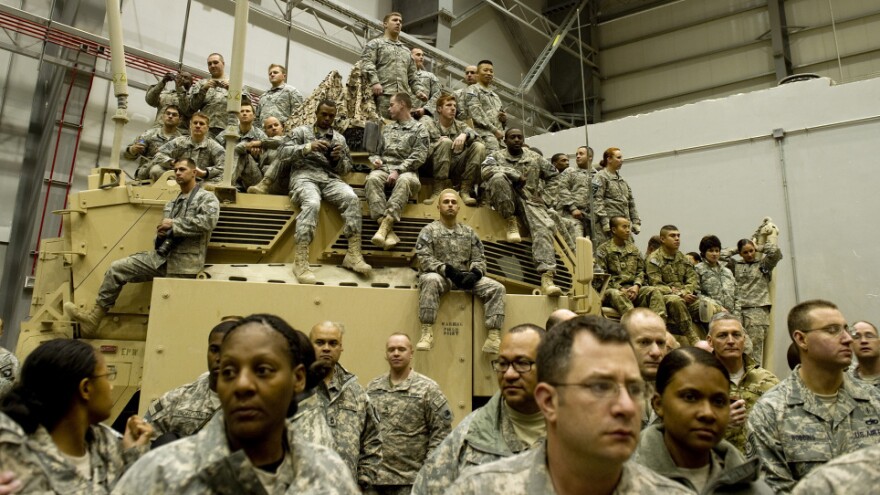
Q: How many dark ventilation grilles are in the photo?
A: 3